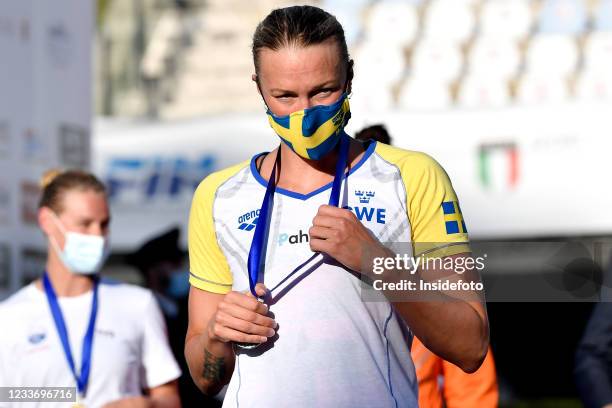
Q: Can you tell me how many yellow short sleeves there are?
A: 2